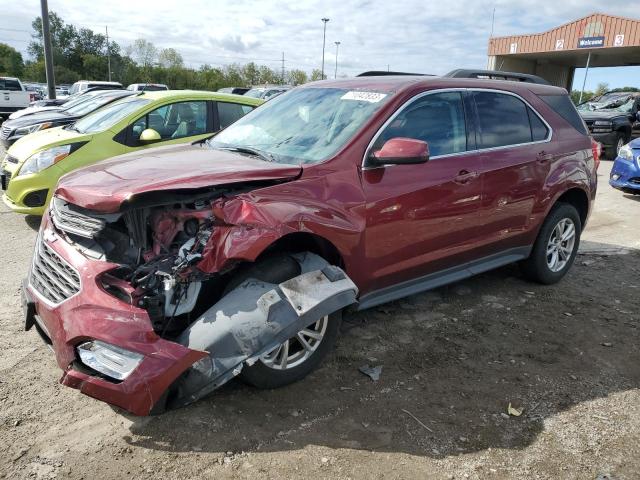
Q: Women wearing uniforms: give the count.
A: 0